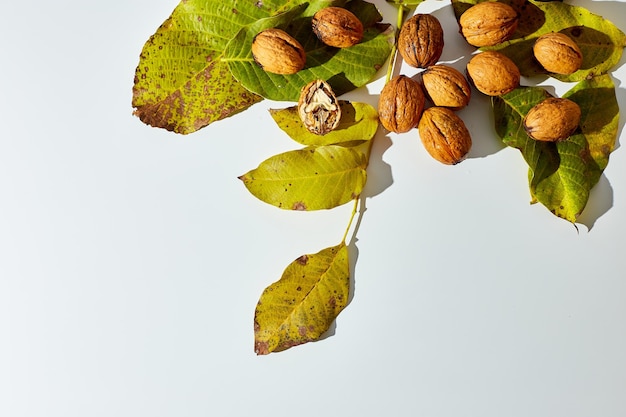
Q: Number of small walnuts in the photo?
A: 11